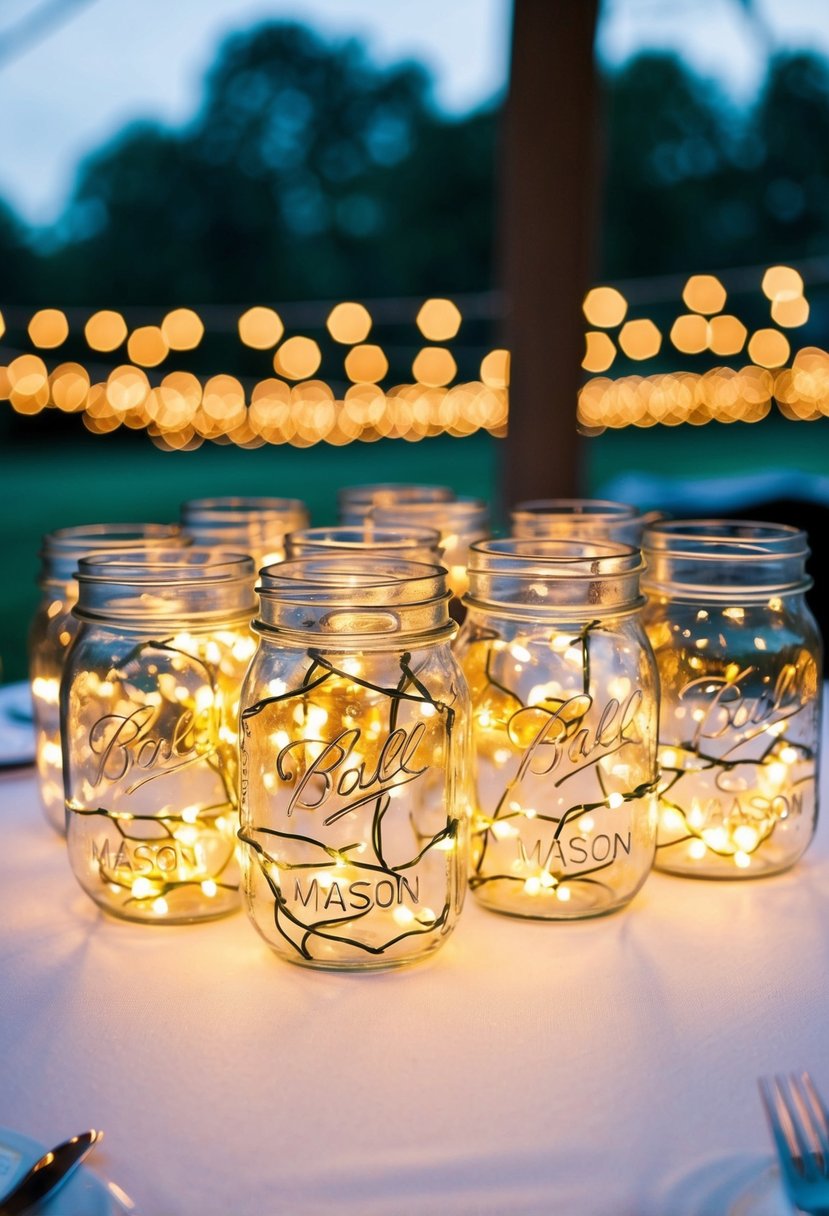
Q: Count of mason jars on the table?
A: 10